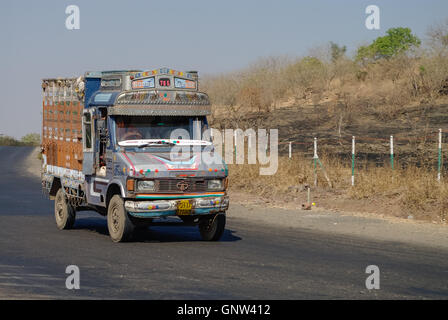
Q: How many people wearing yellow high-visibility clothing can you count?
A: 0